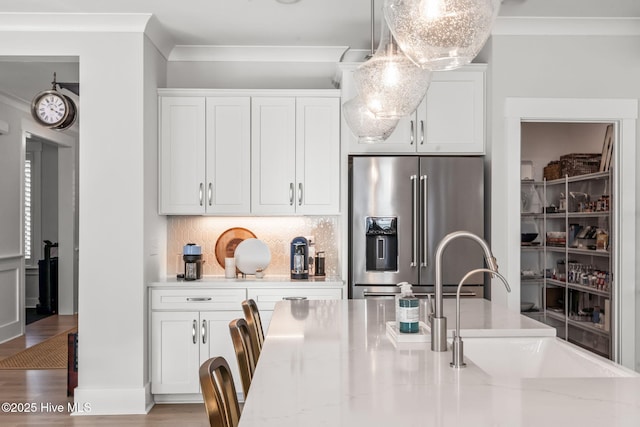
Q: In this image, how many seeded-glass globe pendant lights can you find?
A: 3